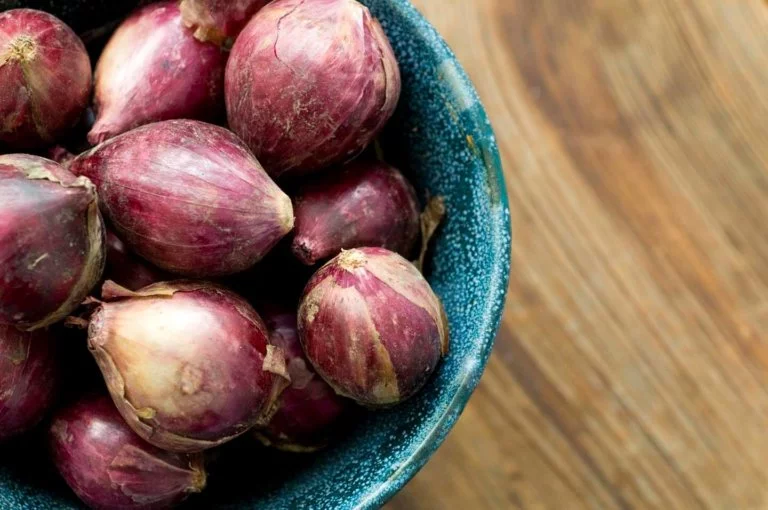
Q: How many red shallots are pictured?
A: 13